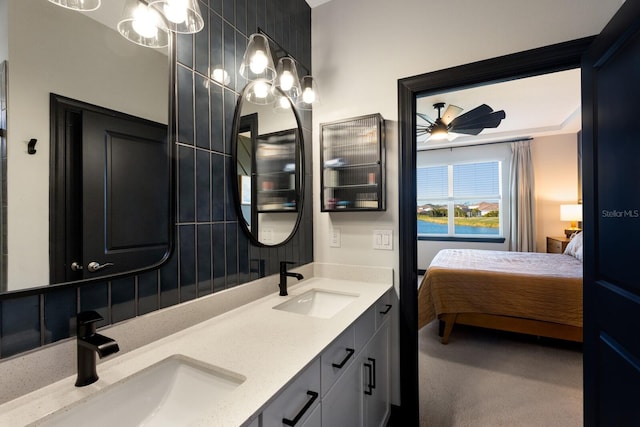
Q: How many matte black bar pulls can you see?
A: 5